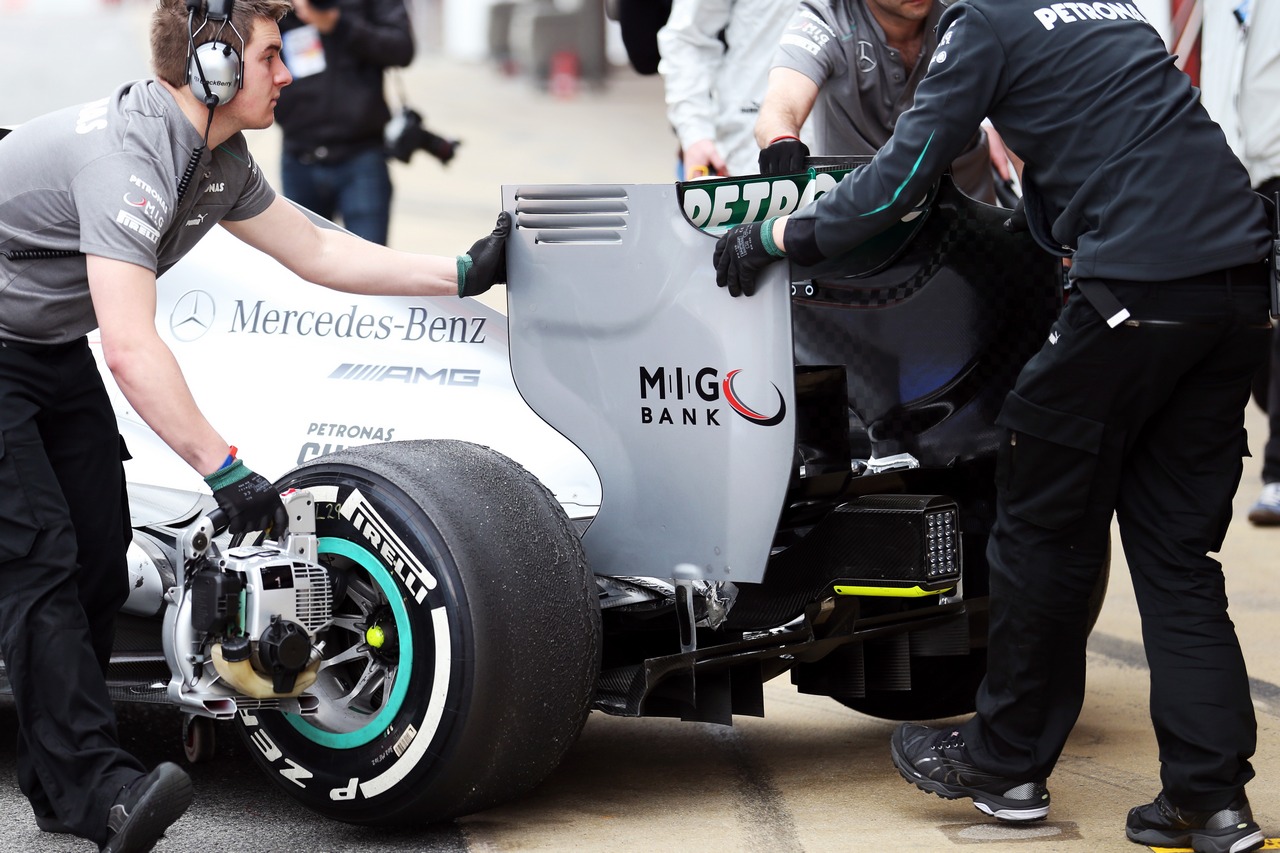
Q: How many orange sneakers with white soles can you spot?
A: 0